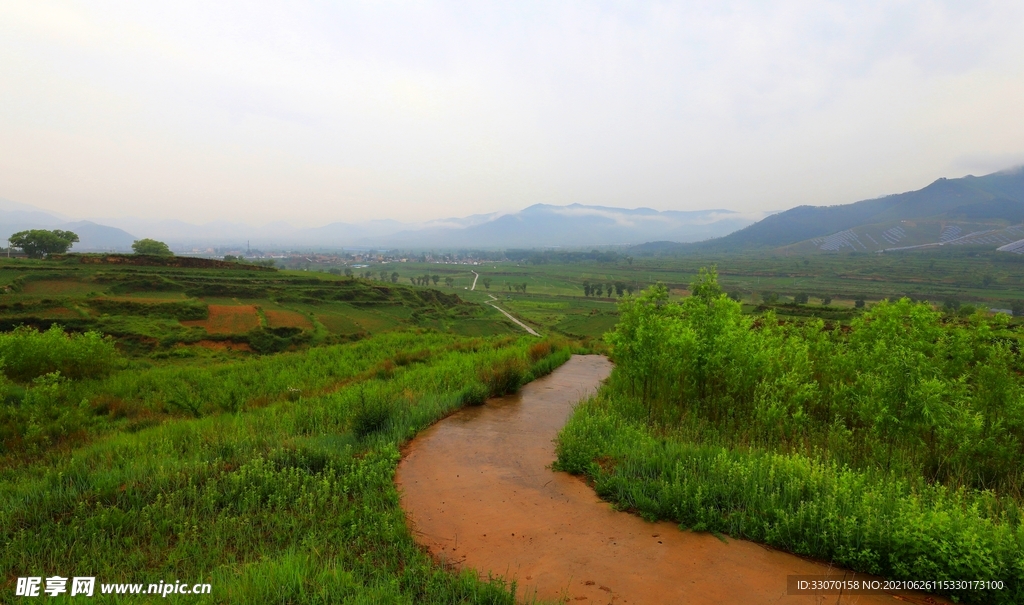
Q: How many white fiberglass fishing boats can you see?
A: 0